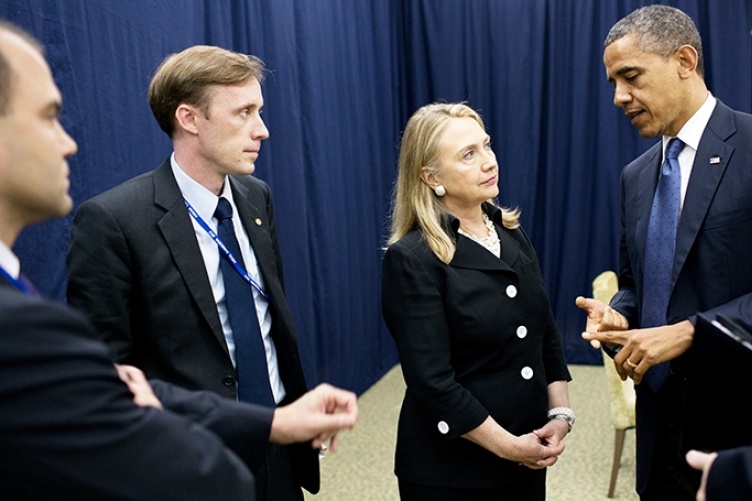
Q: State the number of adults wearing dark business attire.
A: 4